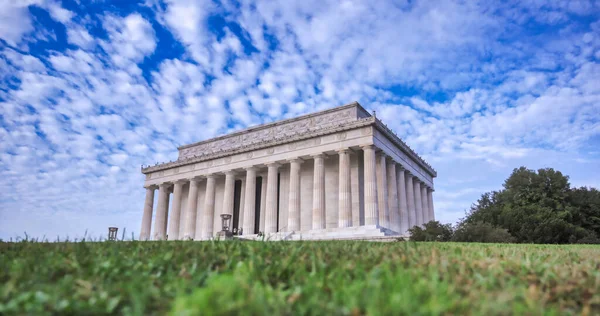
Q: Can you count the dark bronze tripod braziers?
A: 2